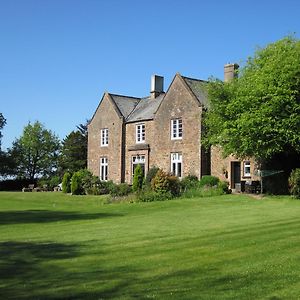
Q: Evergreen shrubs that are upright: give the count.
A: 3